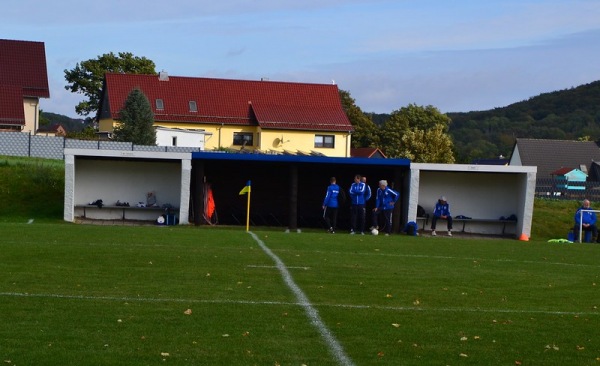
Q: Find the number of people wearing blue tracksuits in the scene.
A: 6